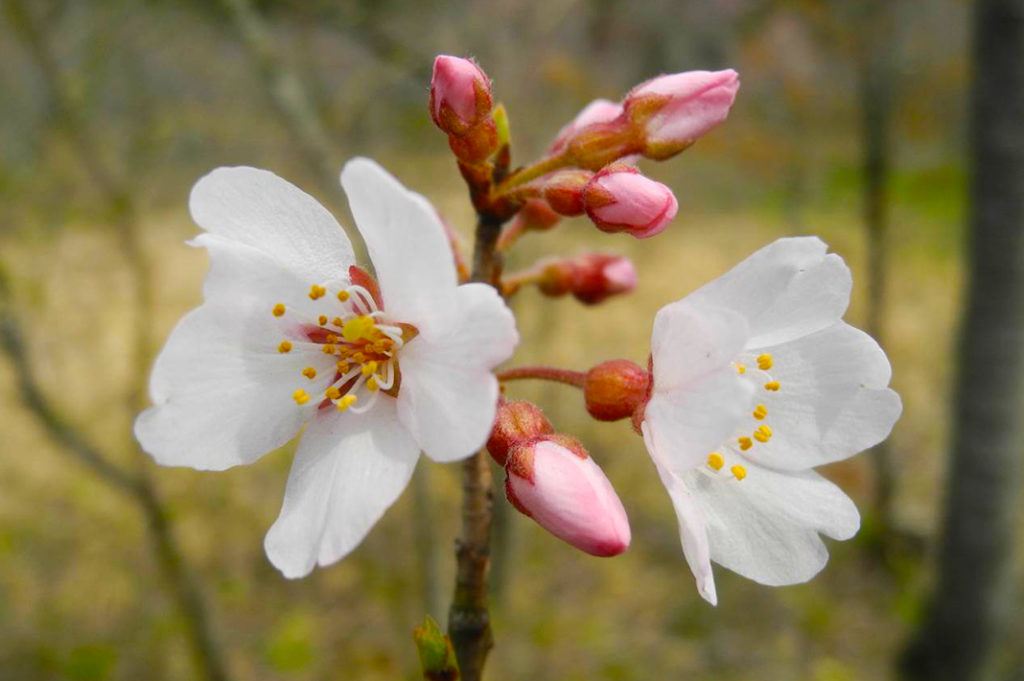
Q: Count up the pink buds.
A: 6